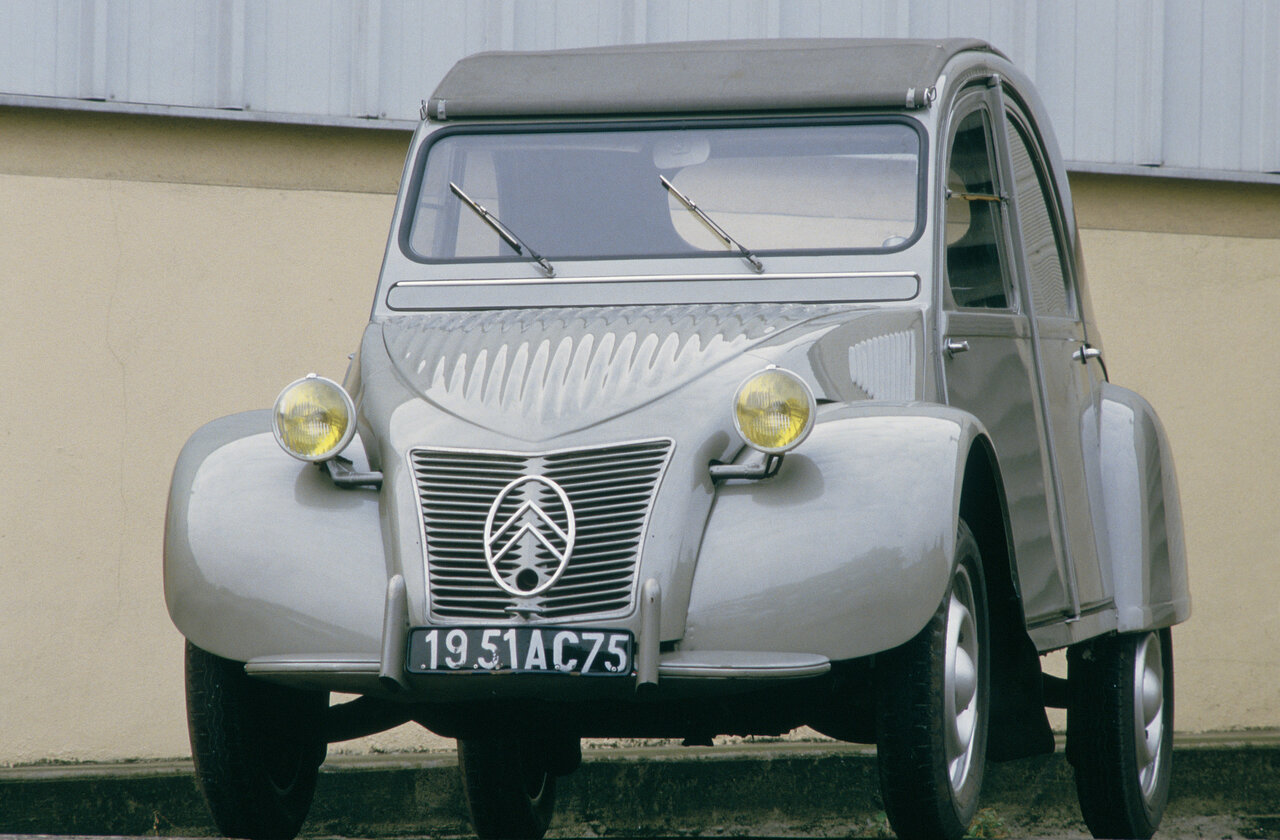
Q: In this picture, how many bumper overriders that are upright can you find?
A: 2